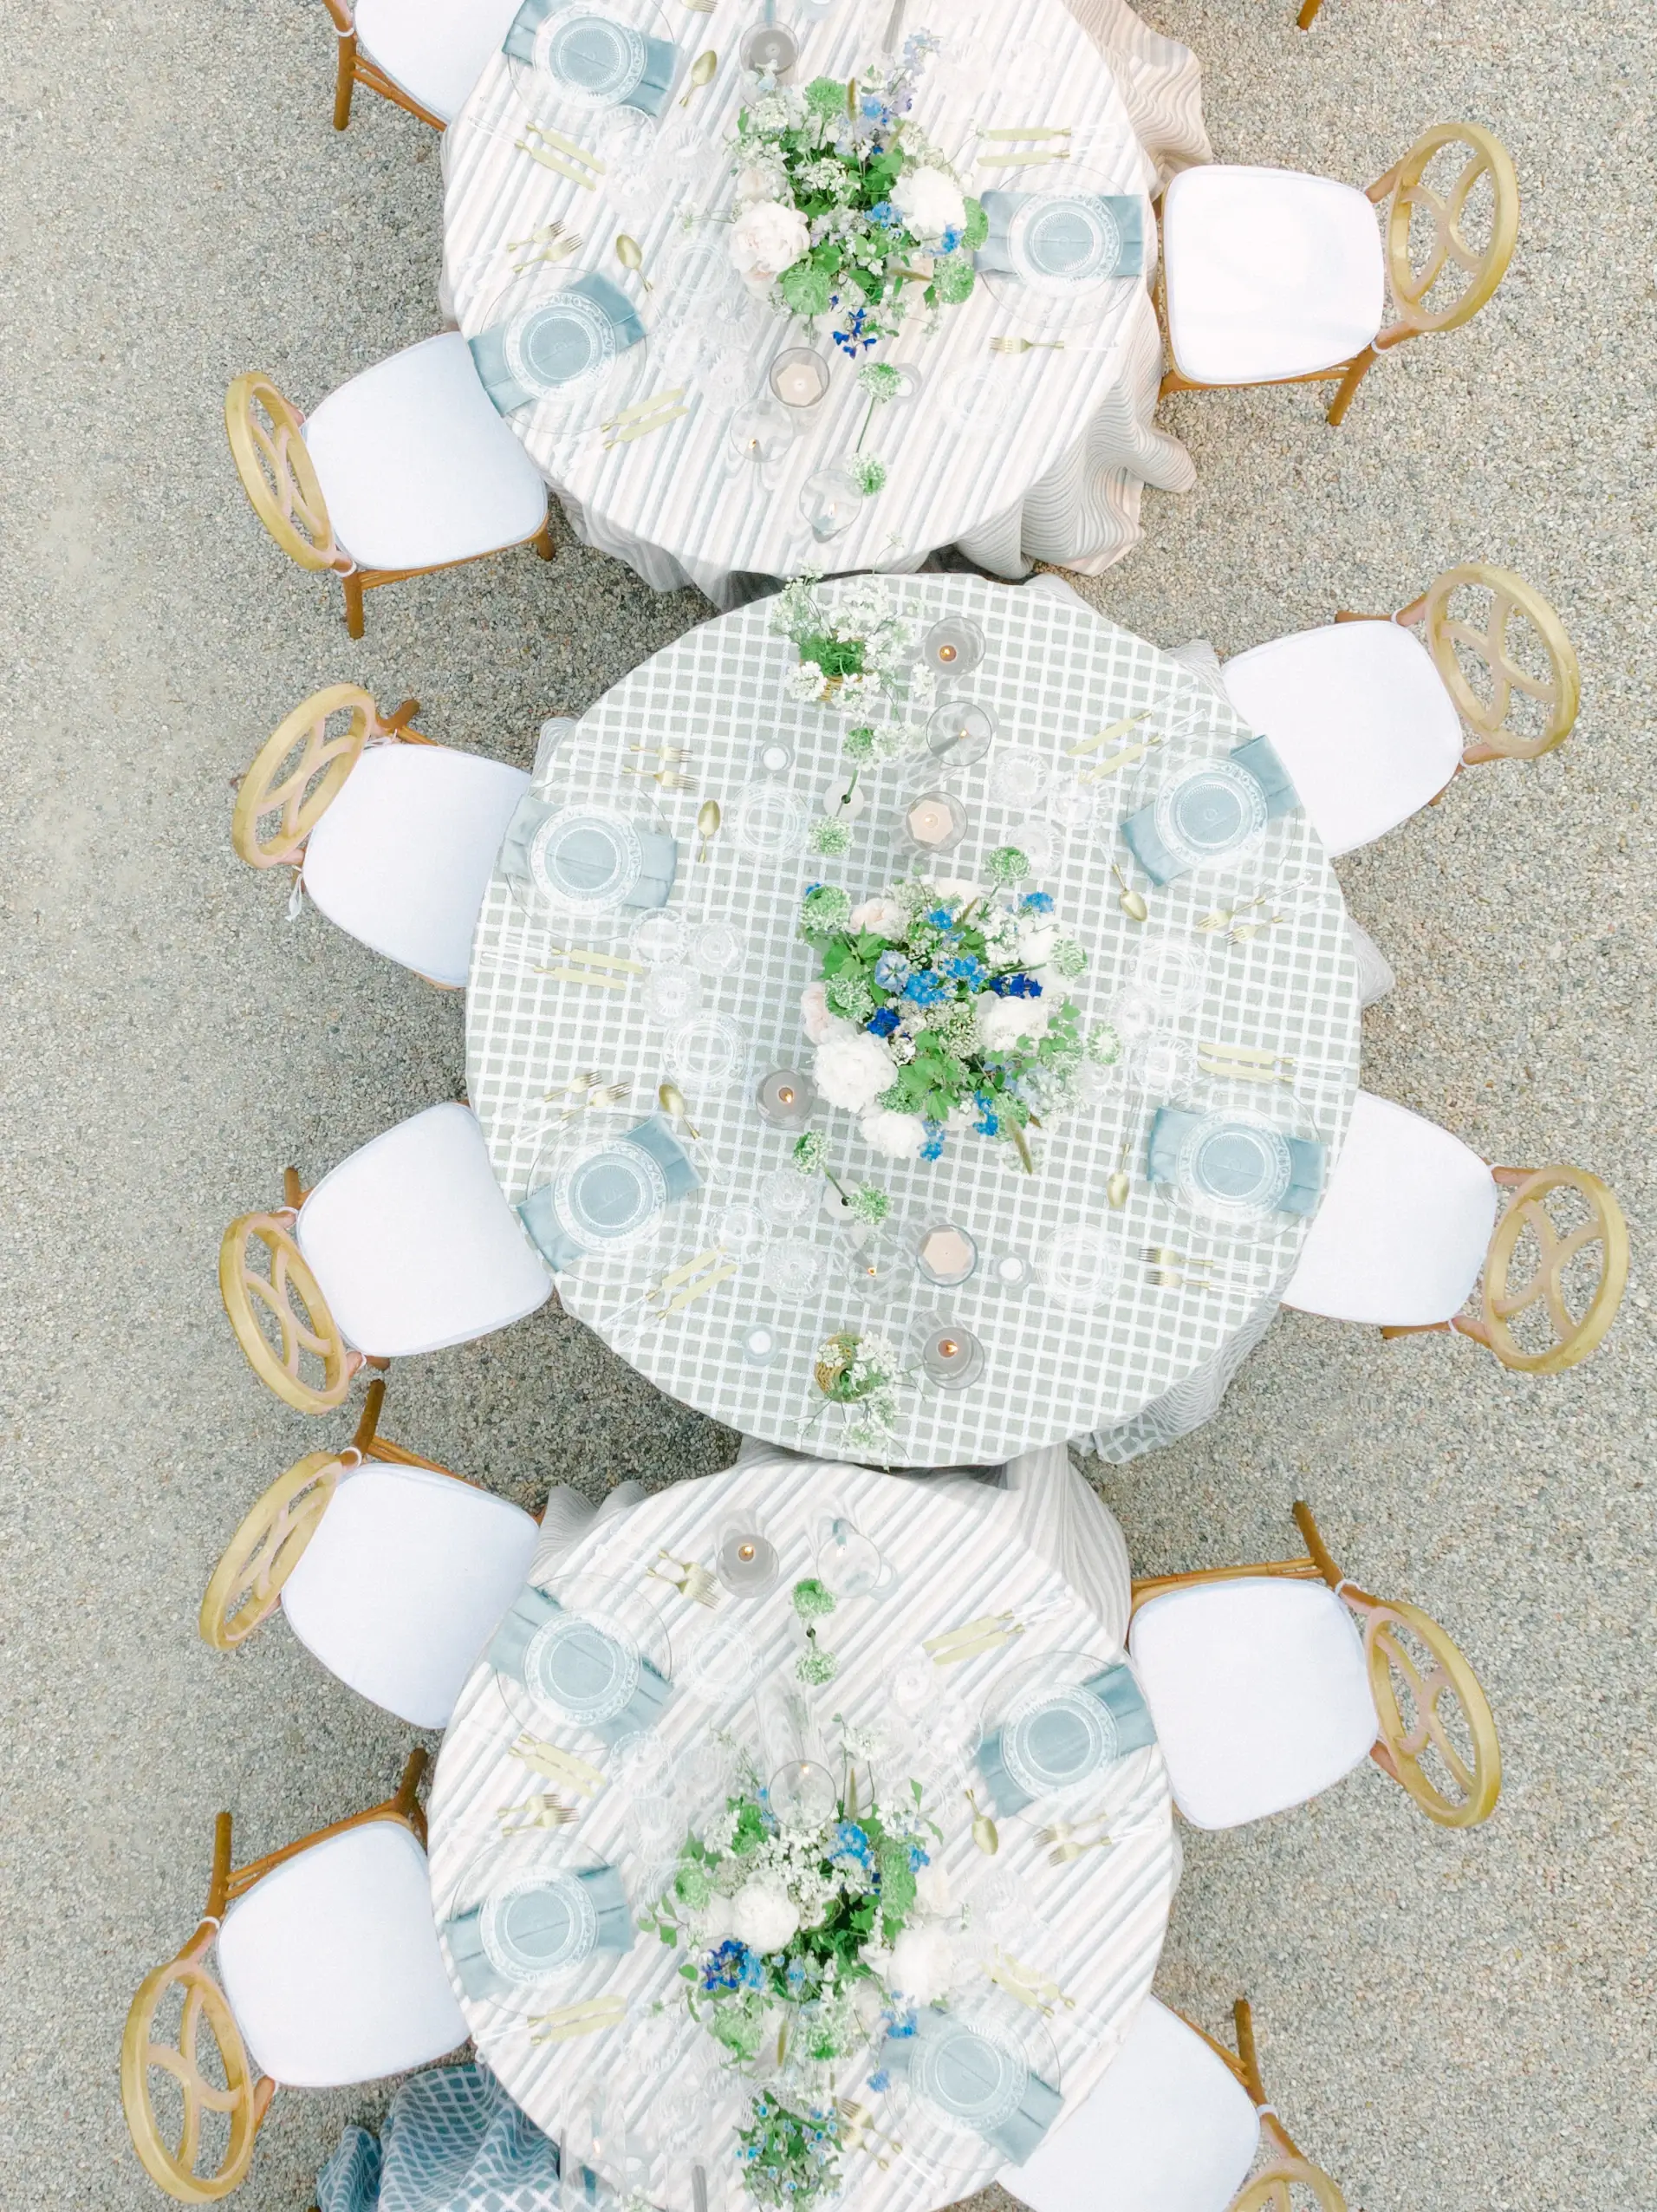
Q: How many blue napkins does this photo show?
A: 11